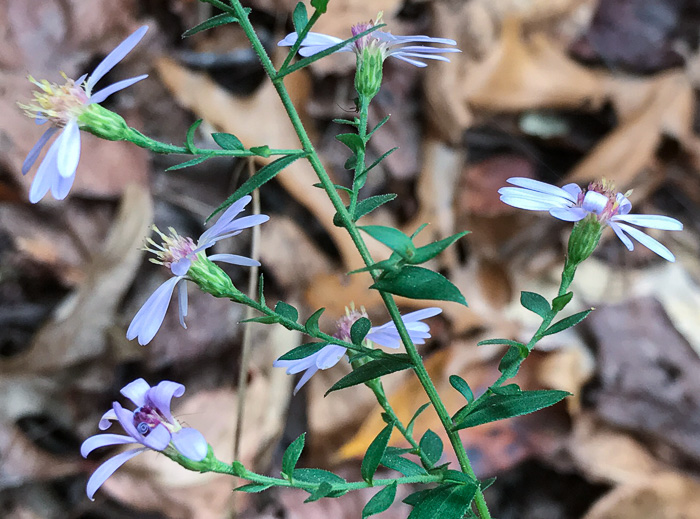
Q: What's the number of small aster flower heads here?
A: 6